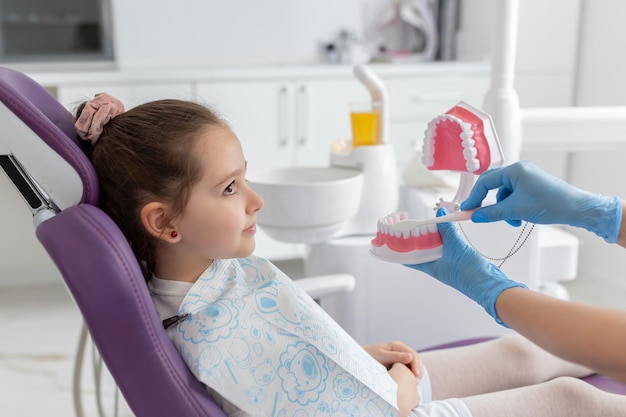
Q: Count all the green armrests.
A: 0